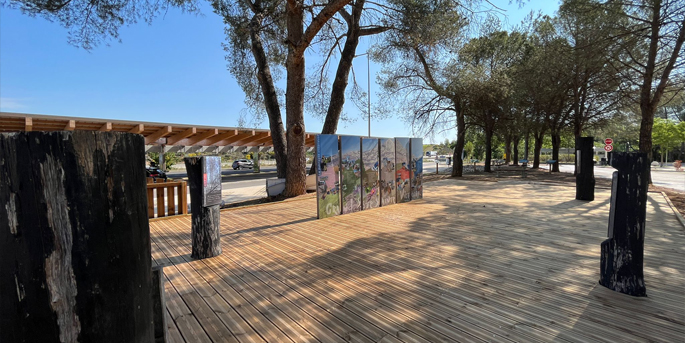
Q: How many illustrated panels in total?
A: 6